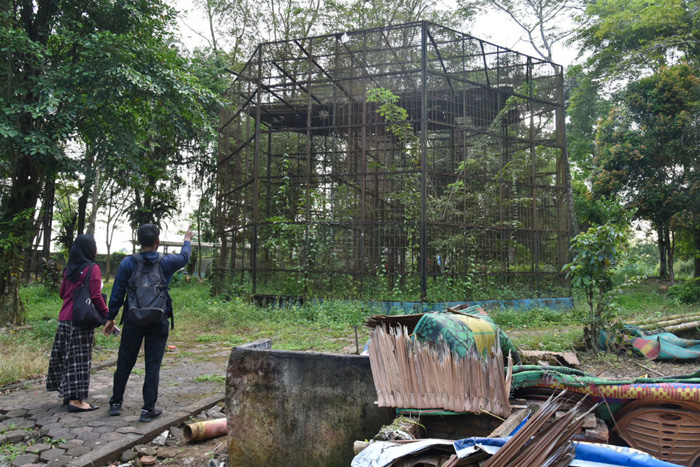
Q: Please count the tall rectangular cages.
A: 1